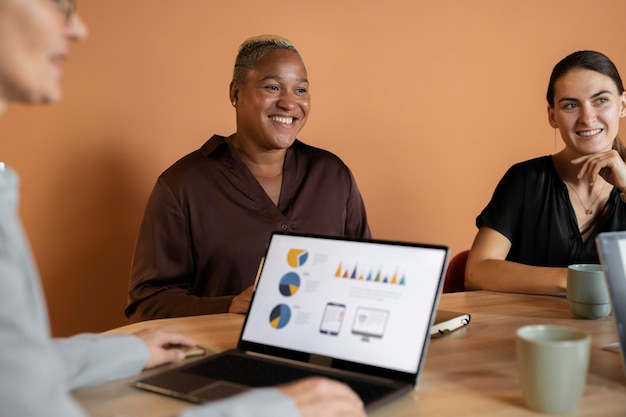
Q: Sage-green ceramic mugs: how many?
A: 2